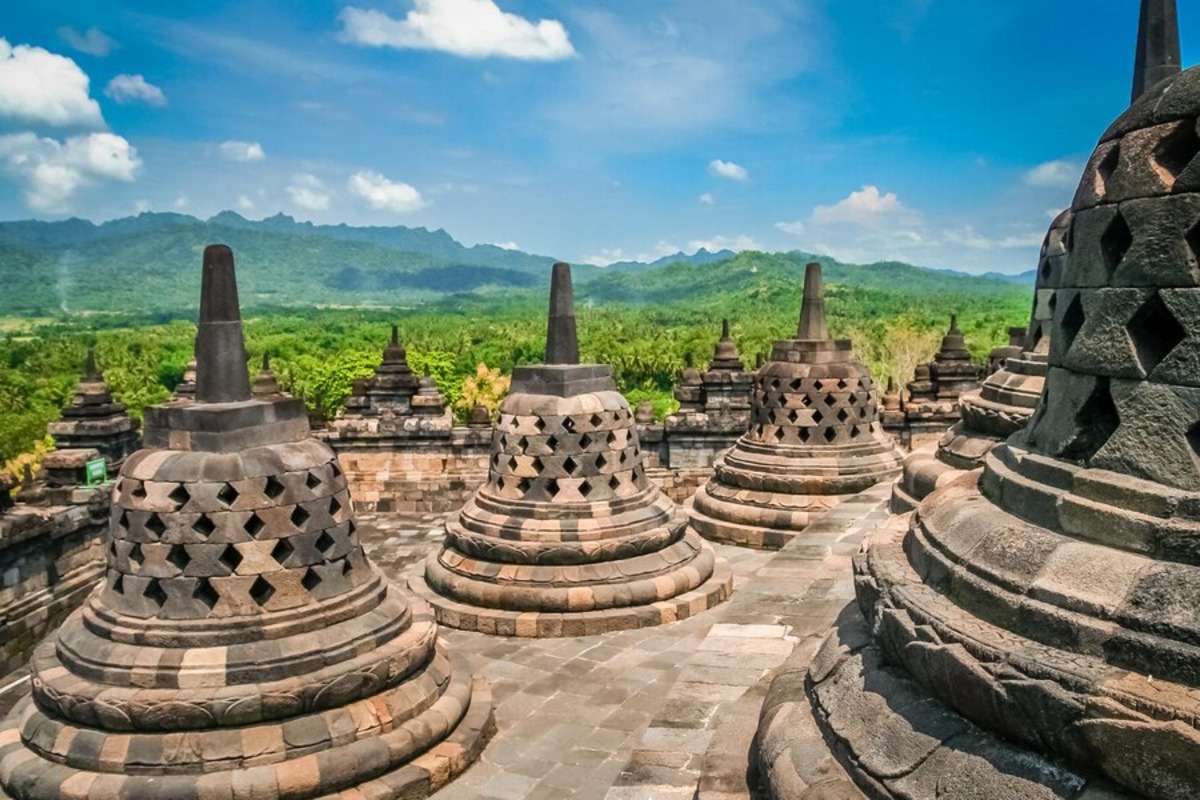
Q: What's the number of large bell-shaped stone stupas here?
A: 5